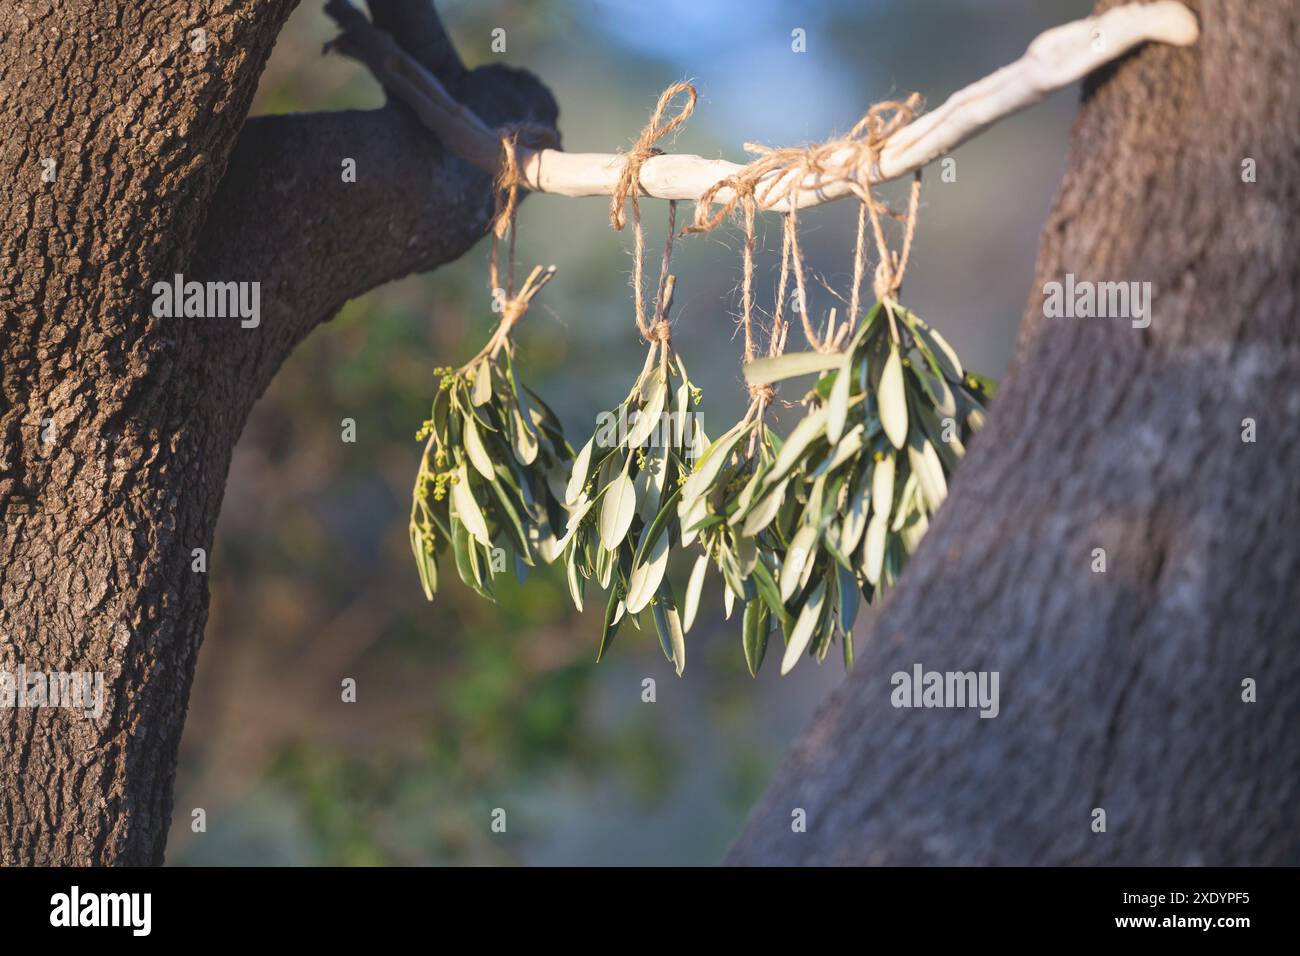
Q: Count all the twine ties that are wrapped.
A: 5